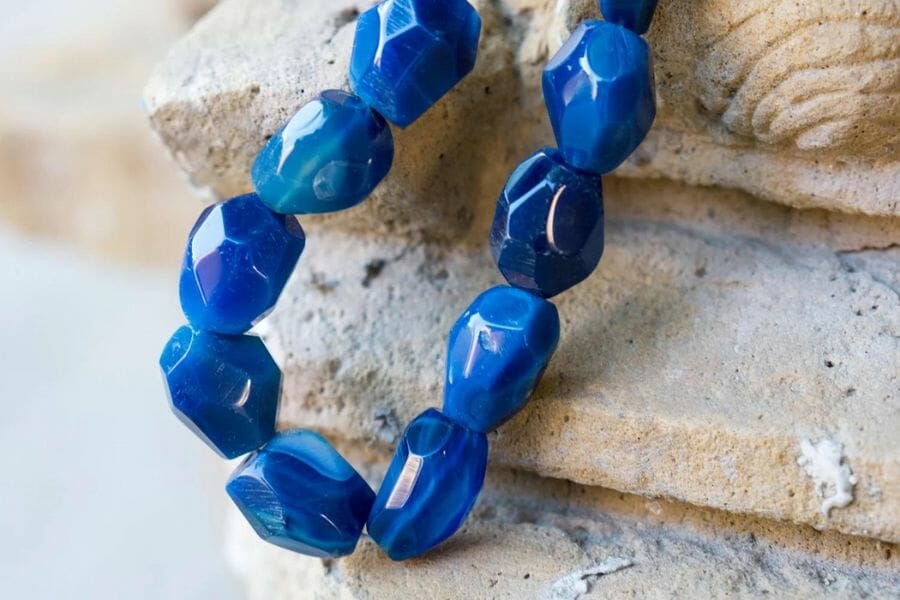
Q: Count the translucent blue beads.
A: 10